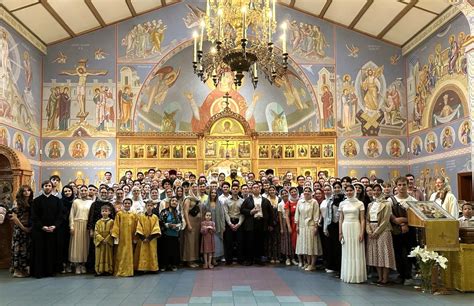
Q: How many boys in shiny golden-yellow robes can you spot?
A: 3